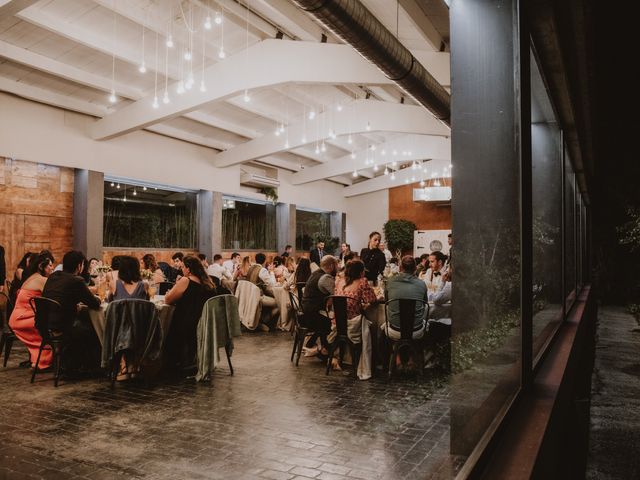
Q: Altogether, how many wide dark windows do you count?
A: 3